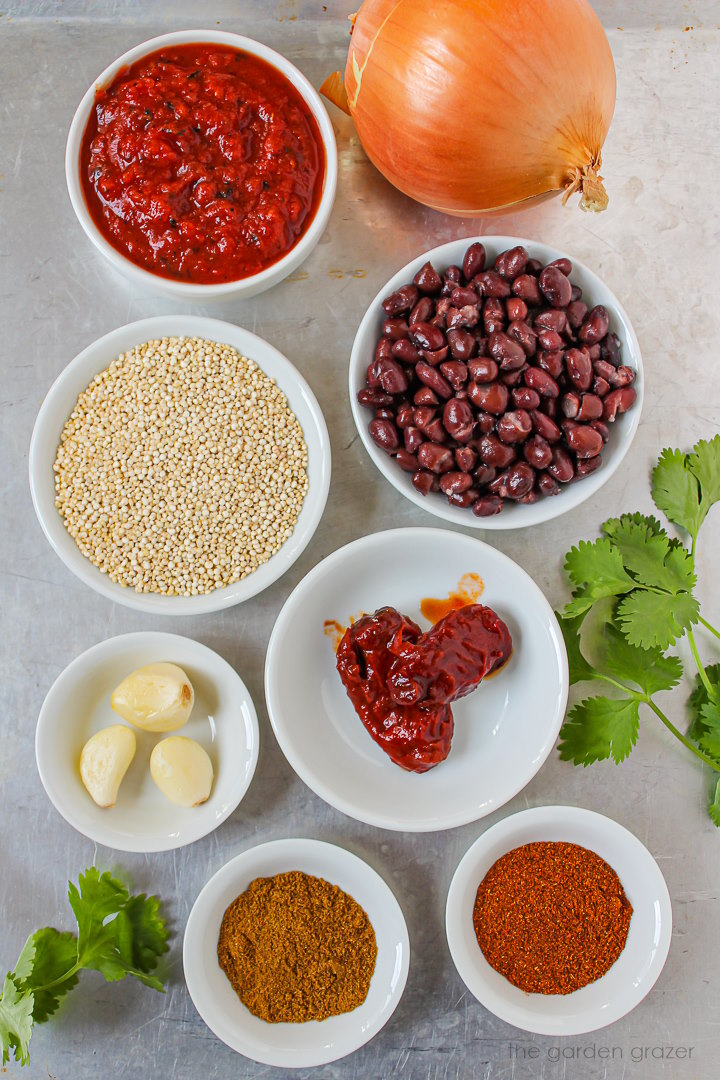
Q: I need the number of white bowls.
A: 7